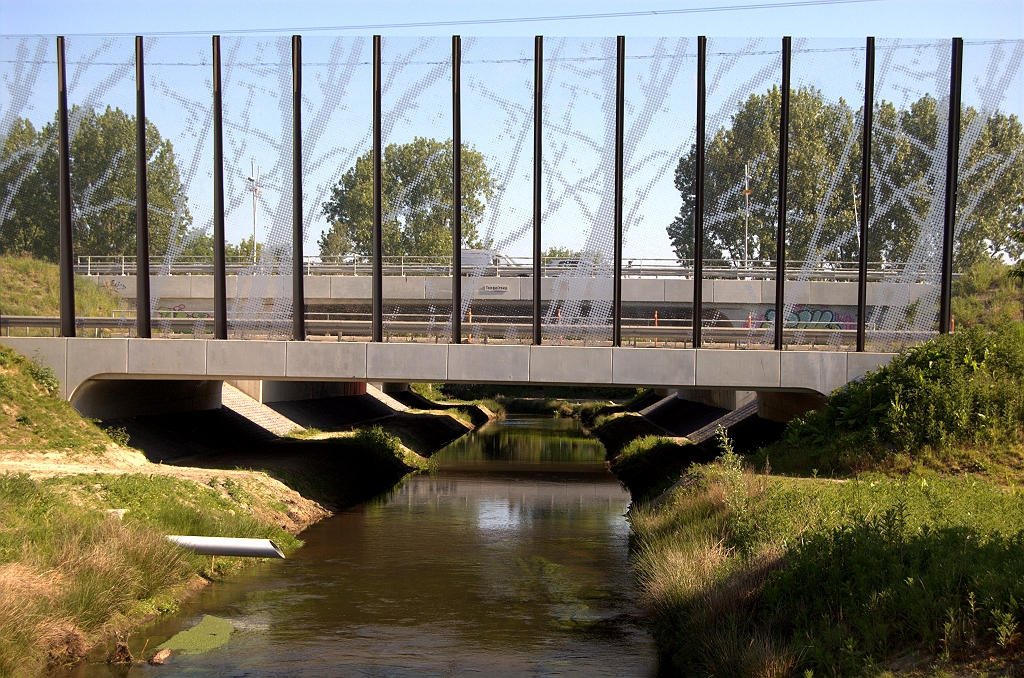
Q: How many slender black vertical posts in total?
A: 12